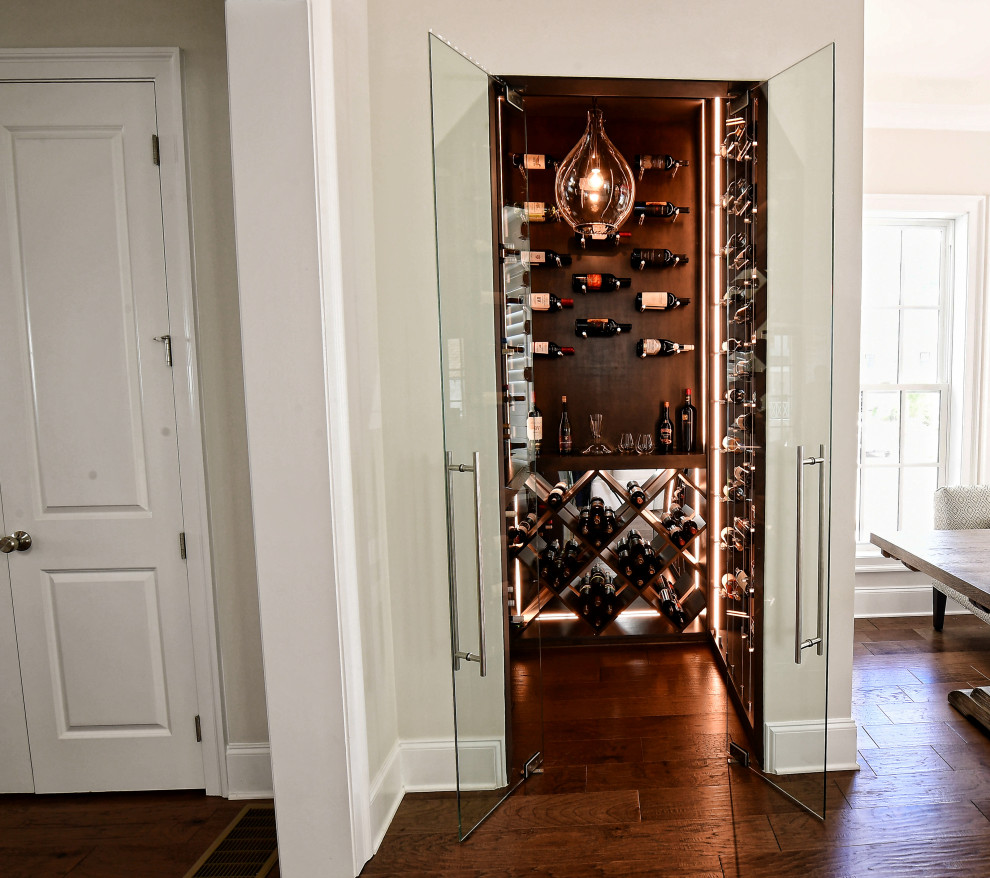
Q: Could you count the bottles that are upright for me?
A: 4